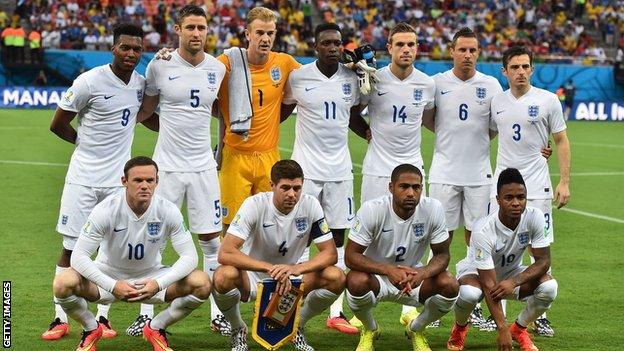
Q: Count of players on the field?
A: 11